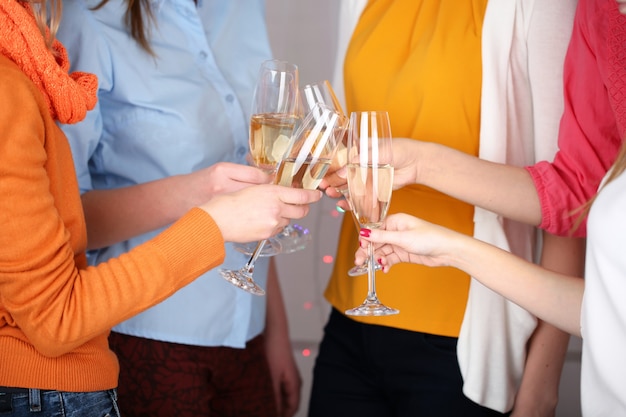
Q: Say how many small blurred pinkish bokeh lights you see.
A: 4